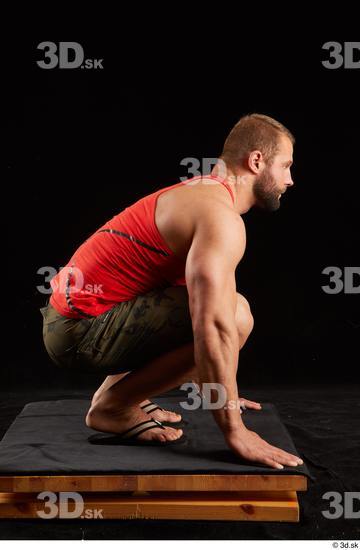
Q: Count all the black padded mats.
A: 1